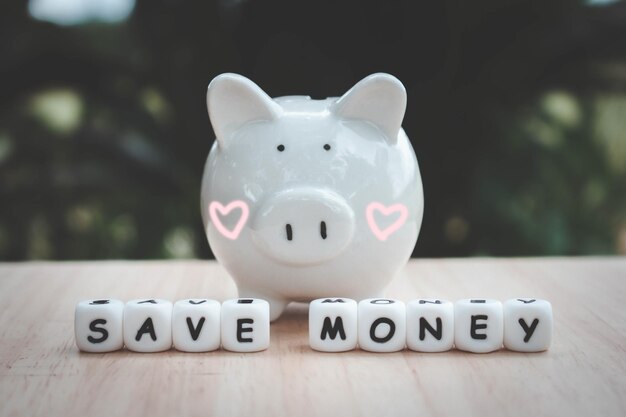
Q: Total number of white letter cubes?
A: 9